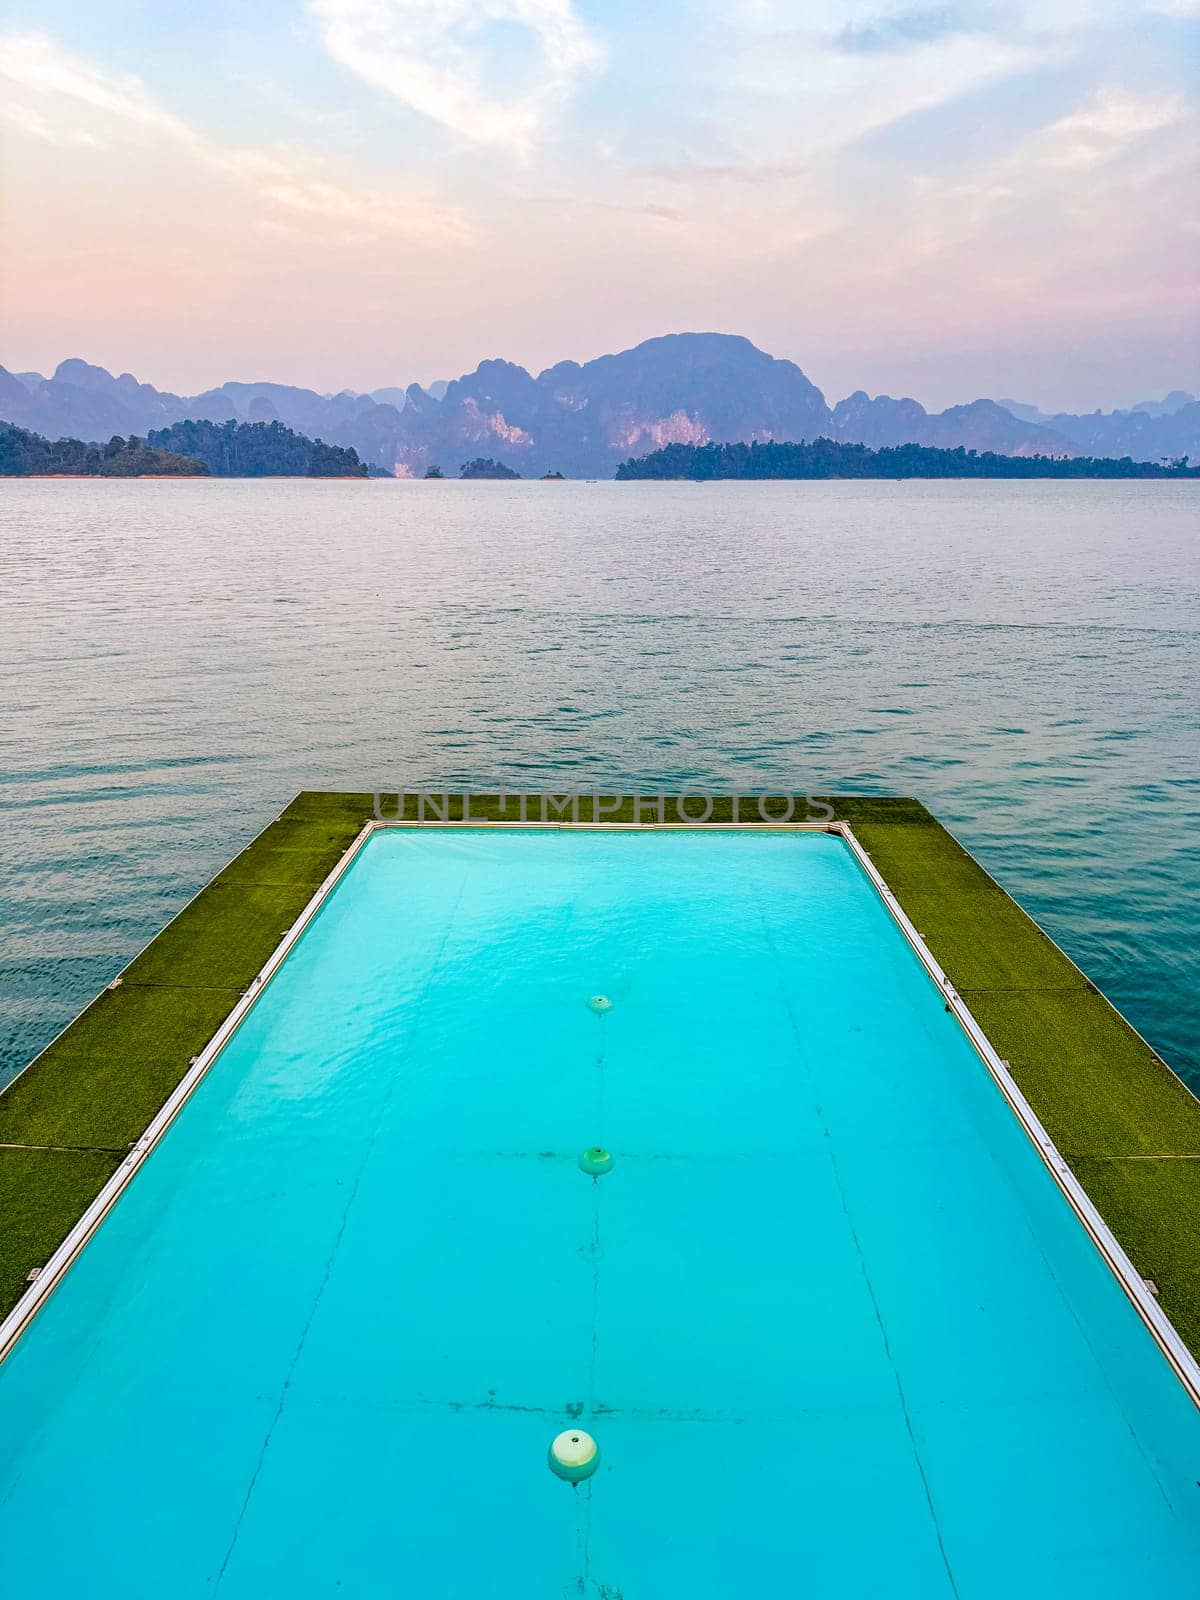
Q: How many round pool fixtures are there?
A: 3